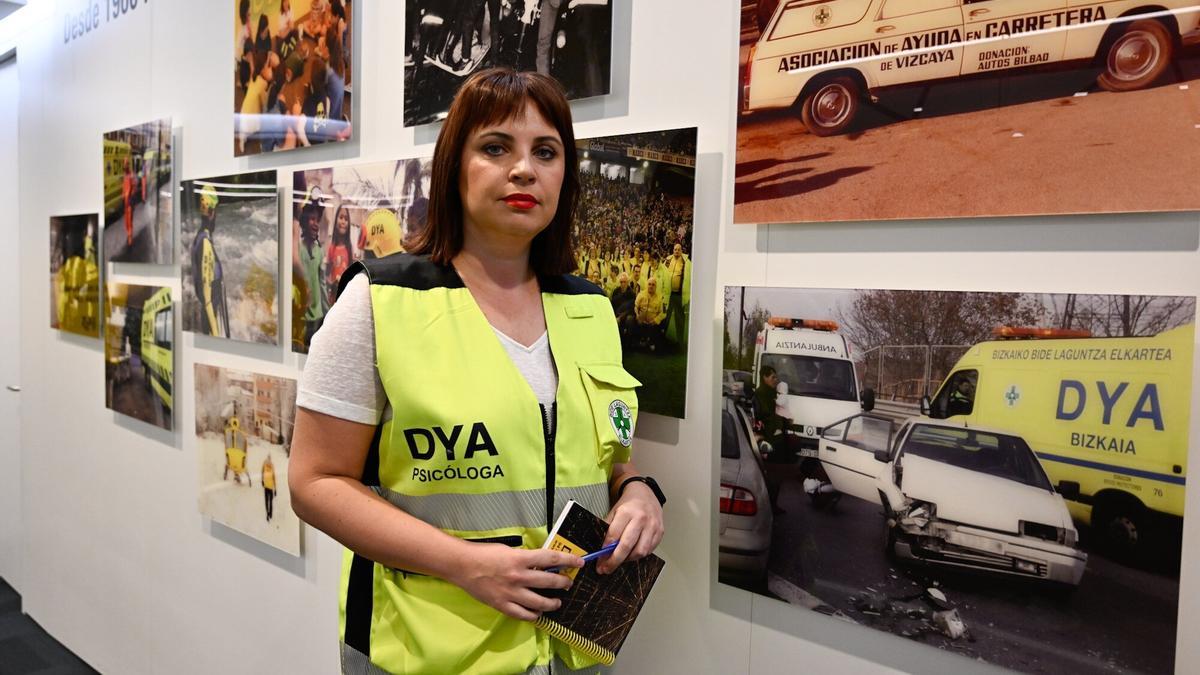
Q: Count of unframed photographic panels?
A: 11